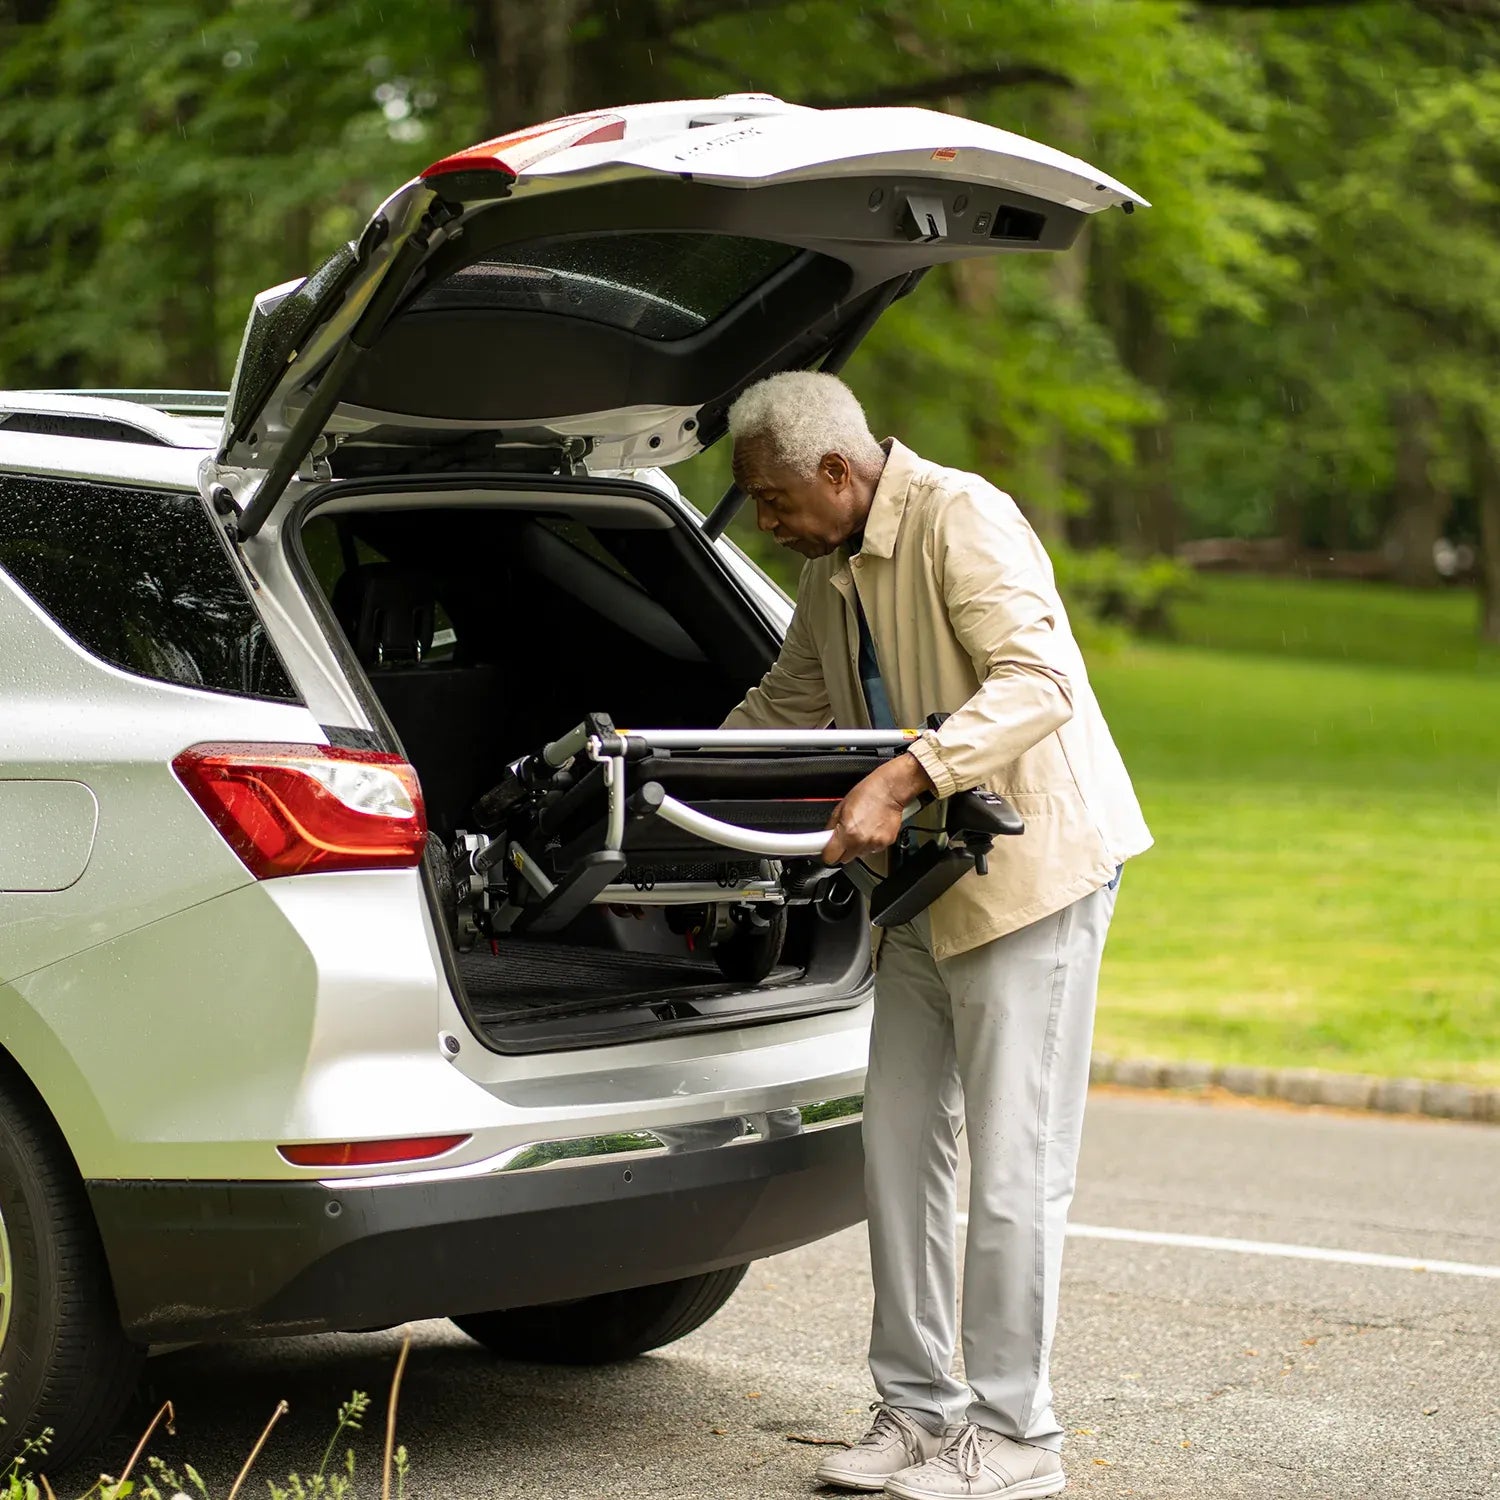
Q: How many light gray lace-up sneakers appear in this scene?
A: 2